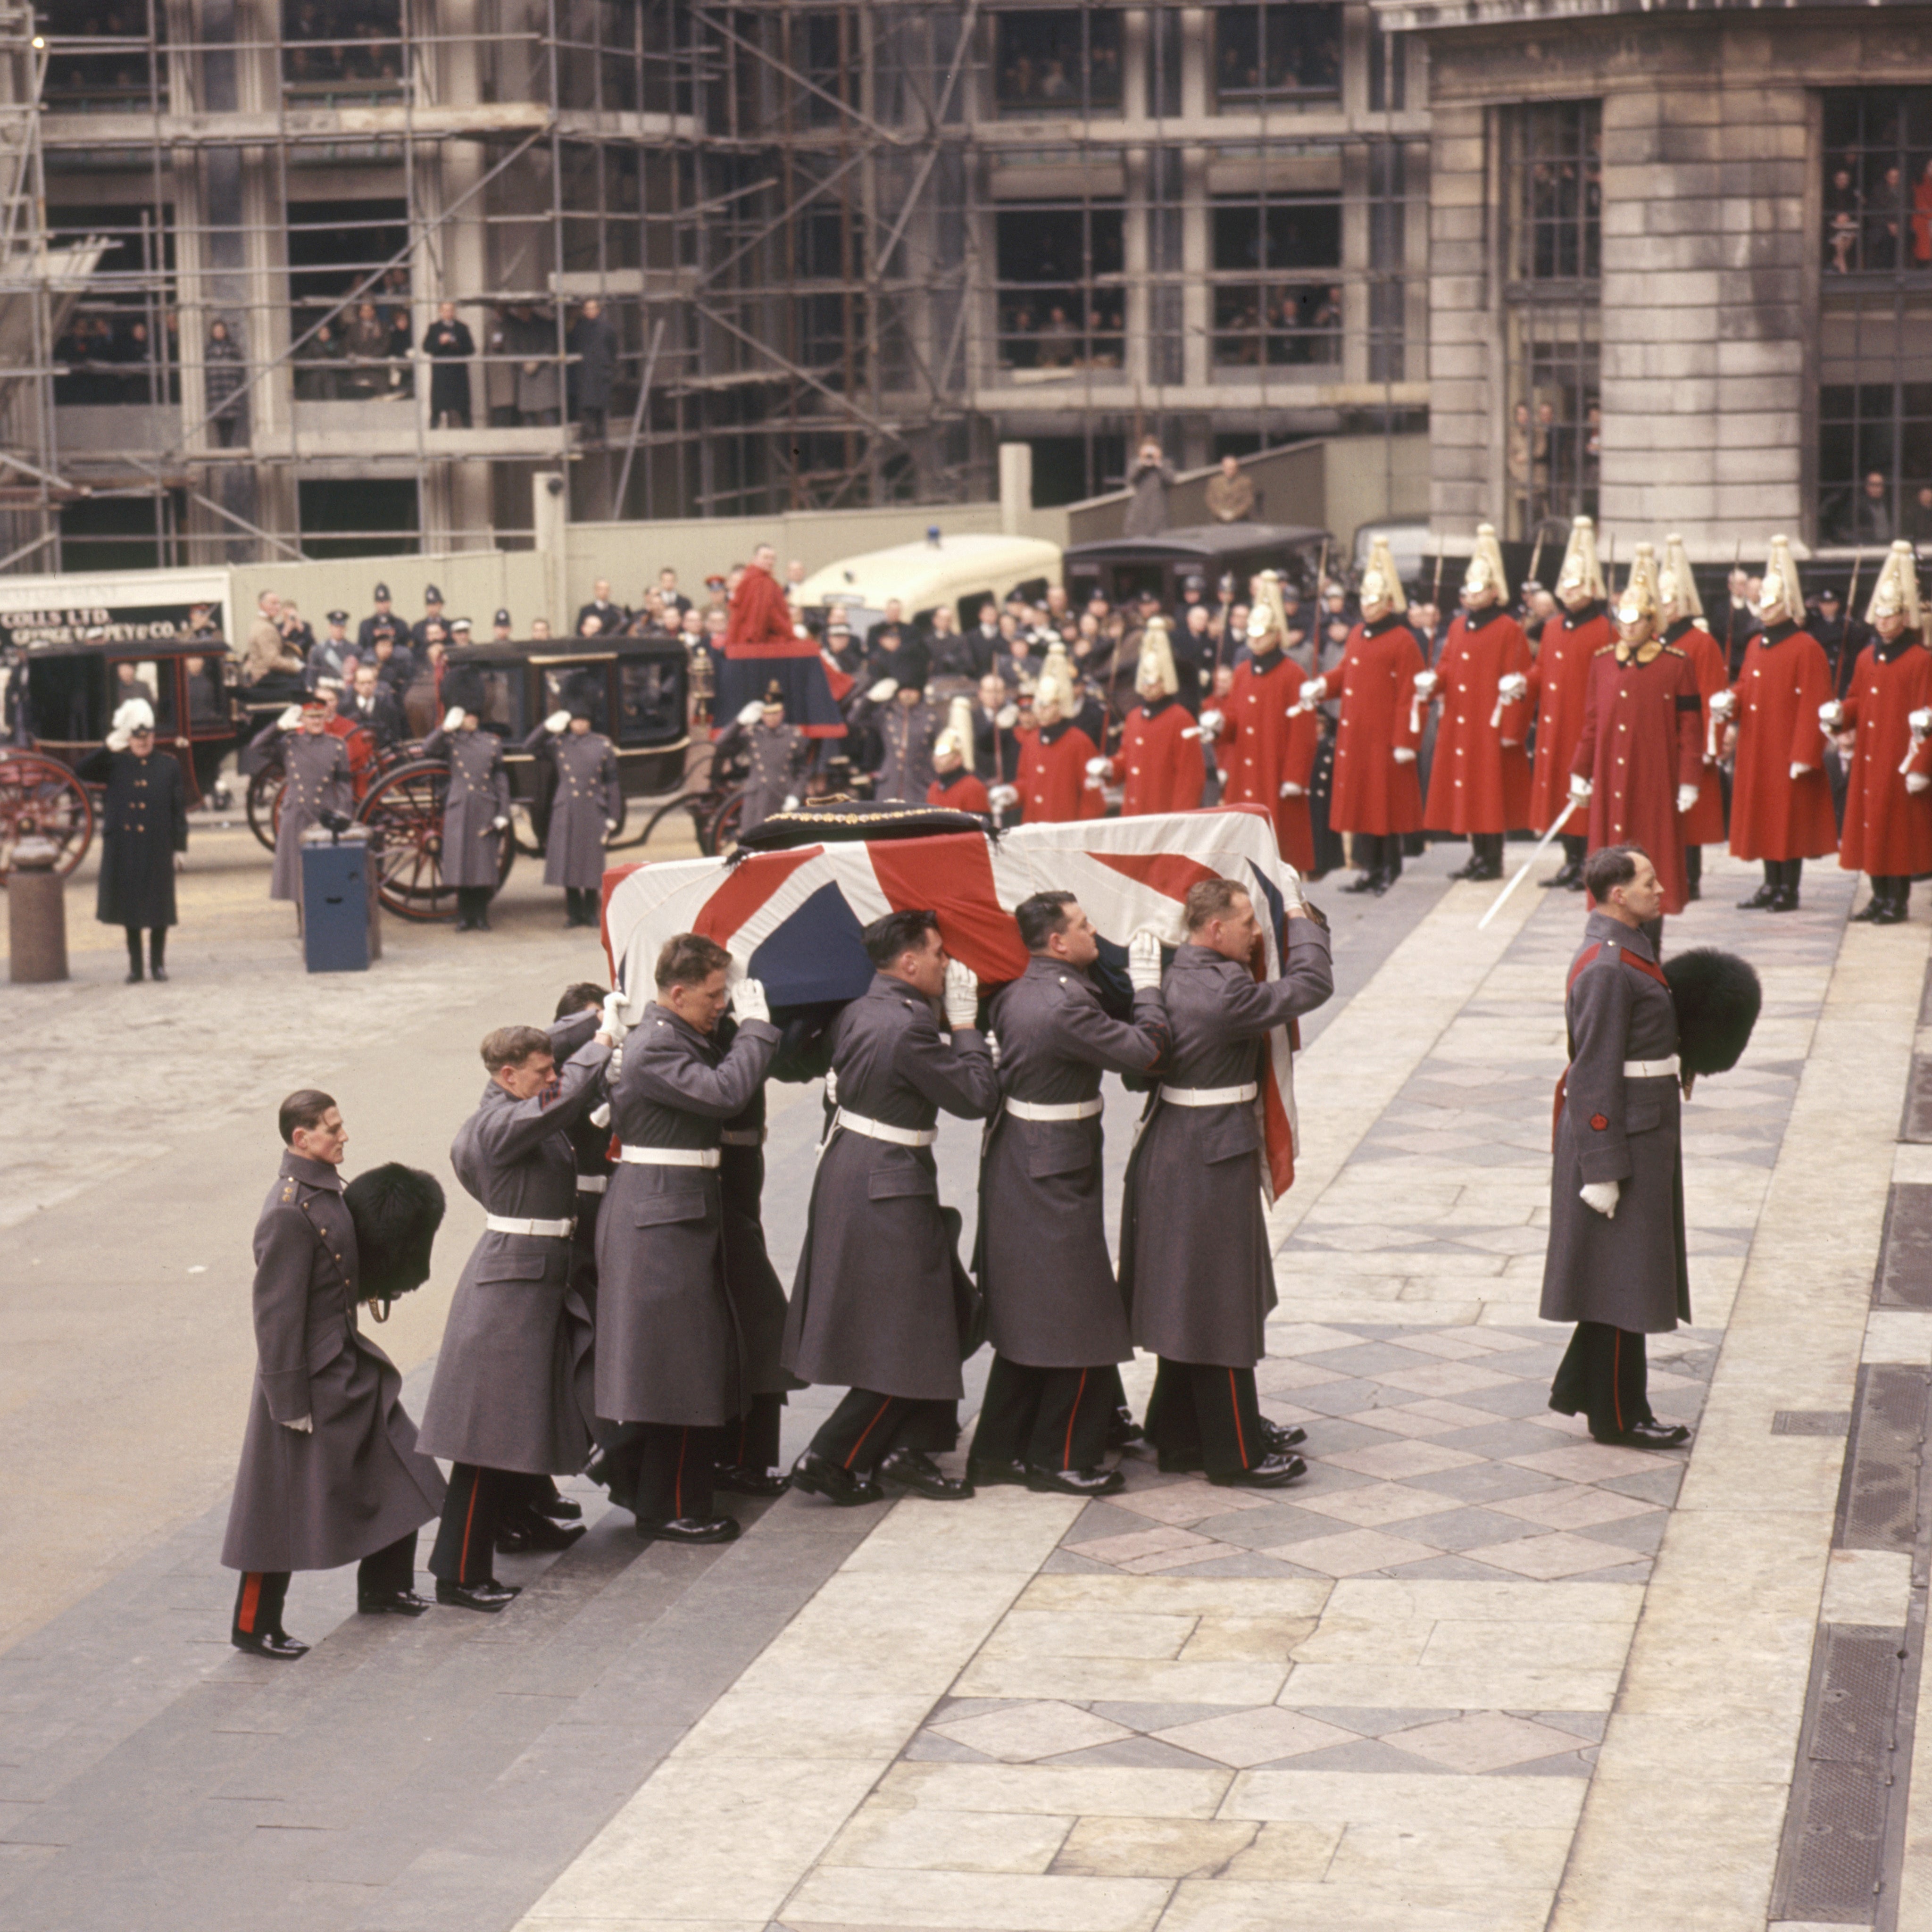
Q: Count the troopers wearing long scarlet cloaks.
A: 11